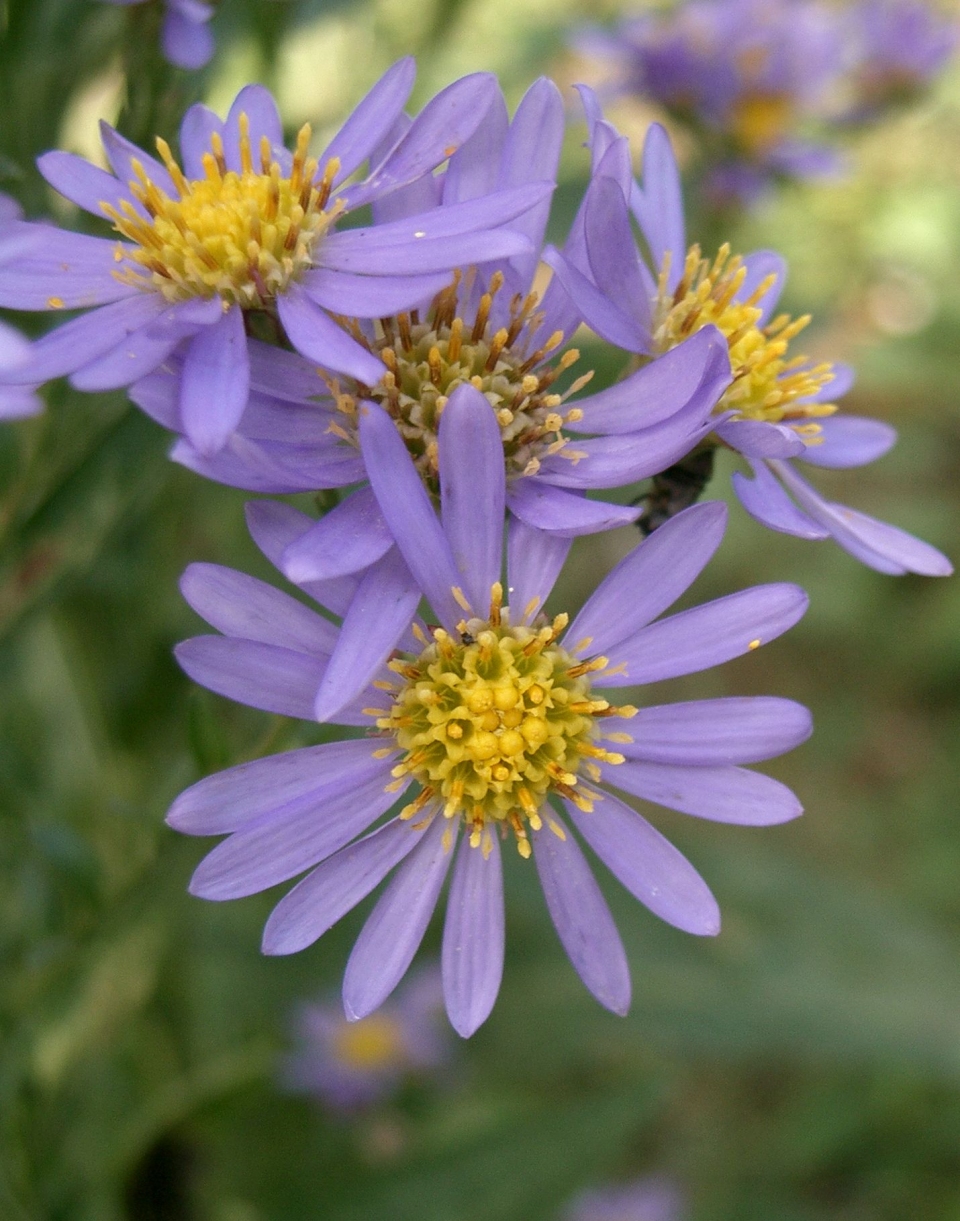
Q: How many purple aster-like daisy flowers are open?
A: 4